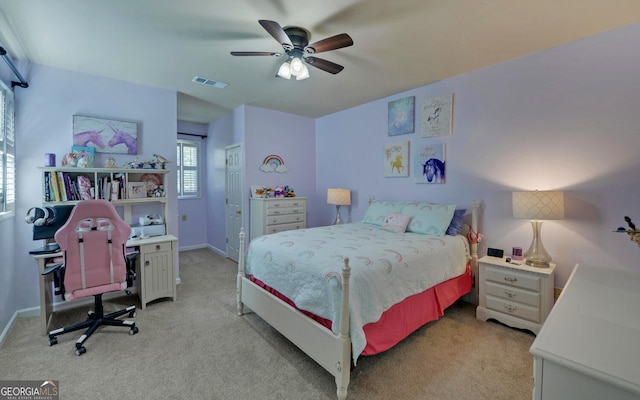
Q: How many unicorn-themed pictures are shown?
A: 5